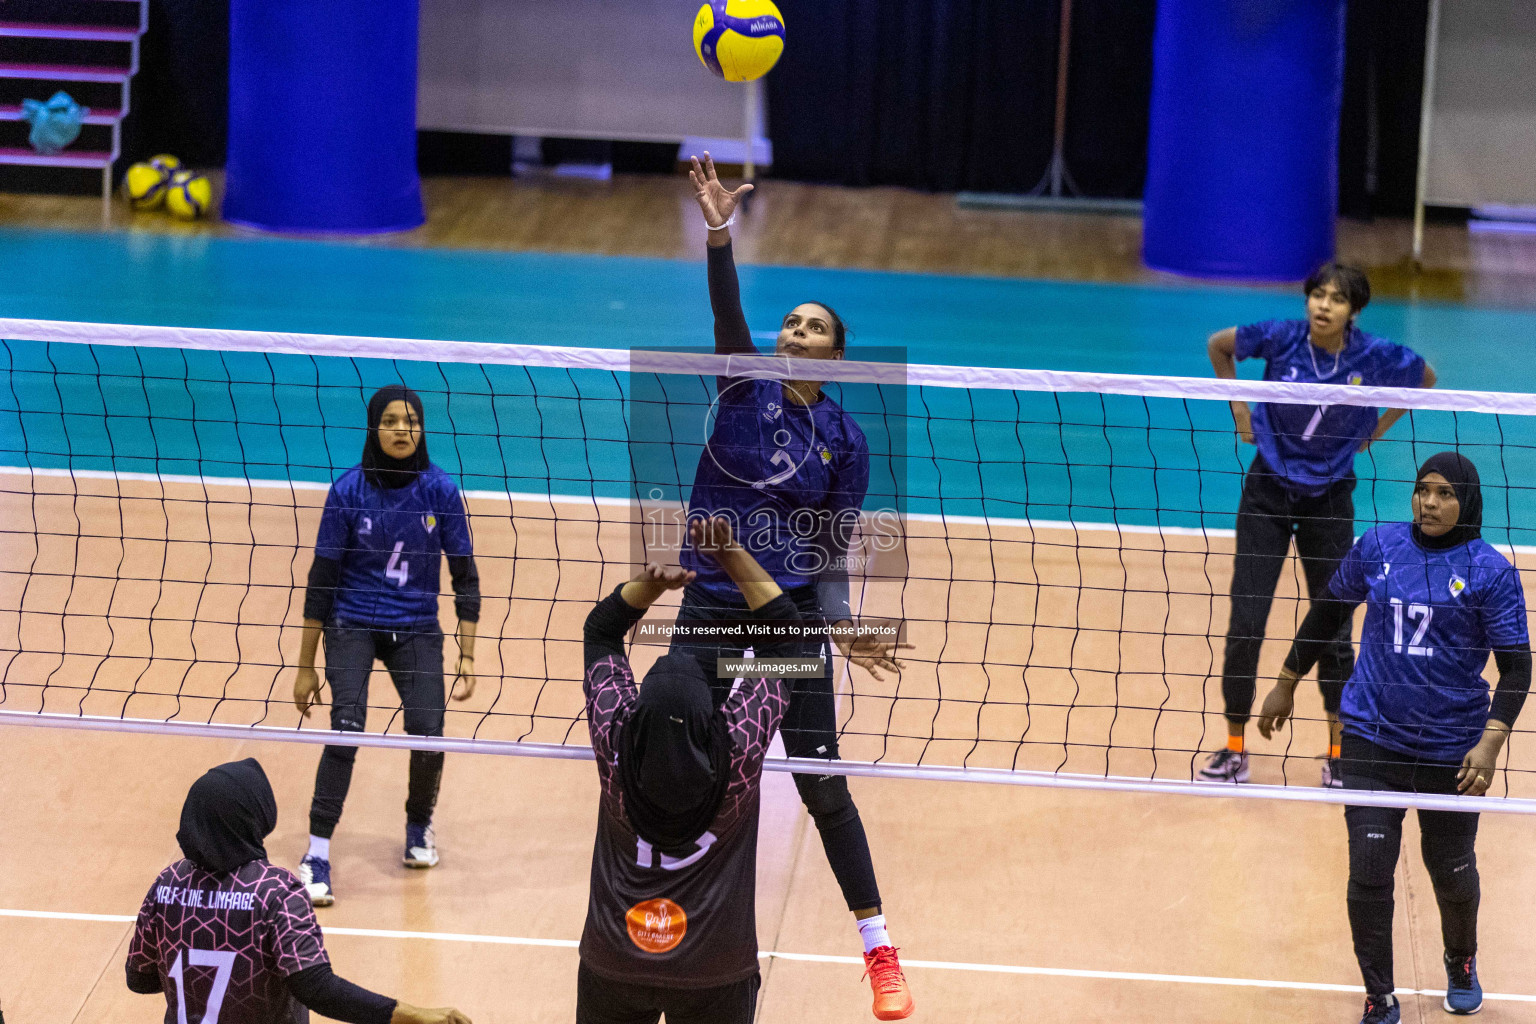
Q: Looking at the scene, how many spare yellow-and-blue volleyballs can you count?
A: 3